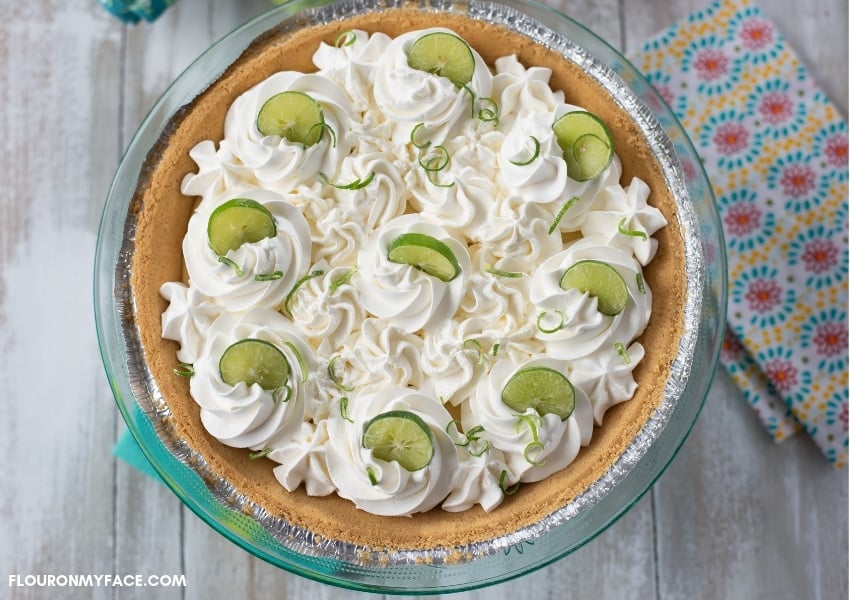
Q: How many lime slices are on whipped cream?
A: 9